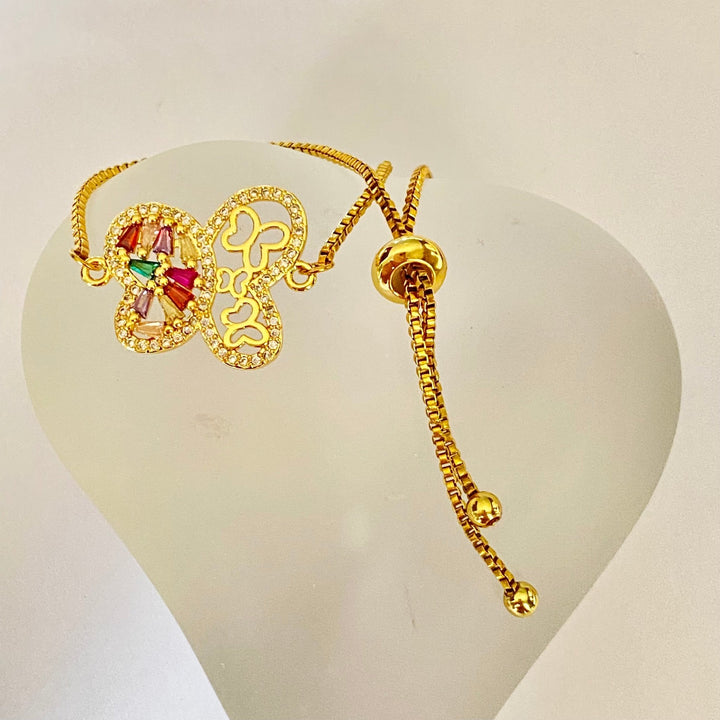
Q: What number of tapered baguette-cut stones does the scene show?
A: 10